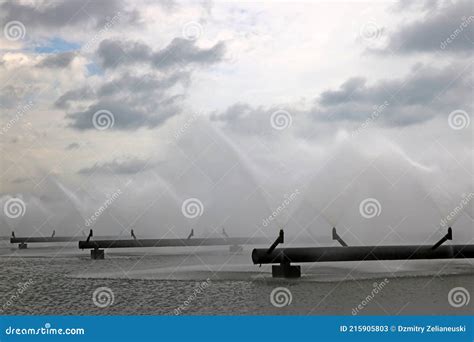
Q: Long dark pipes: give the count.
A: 3